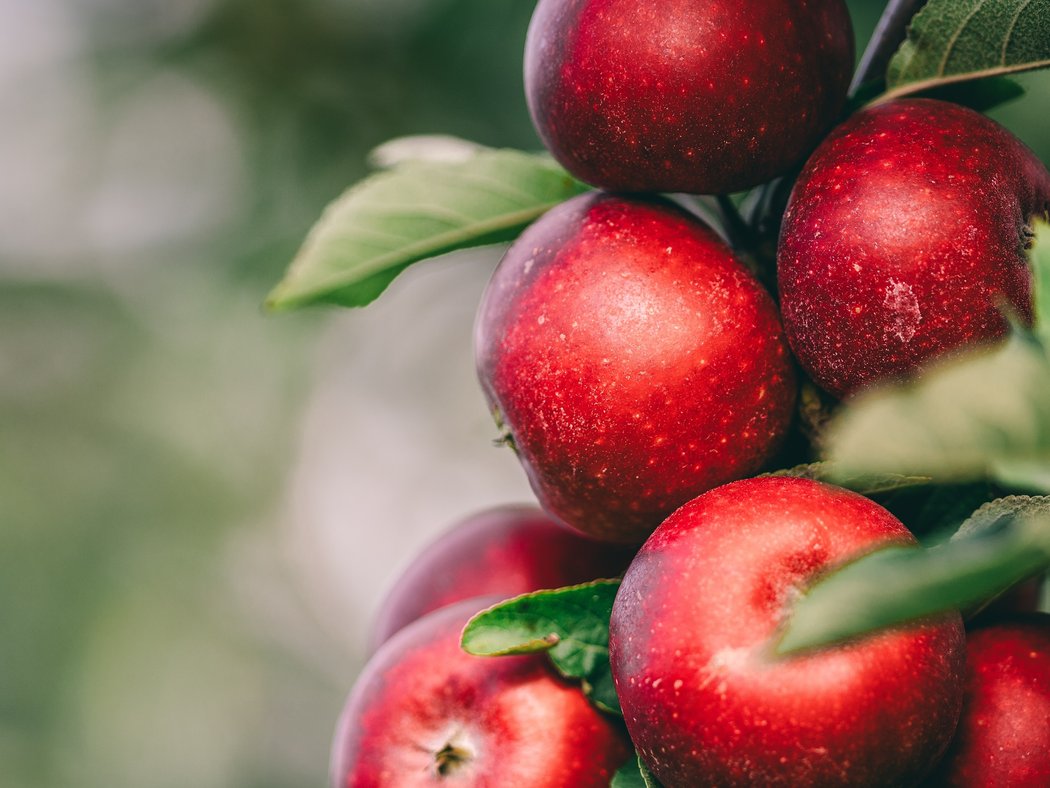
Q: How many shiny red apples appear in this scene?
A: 7